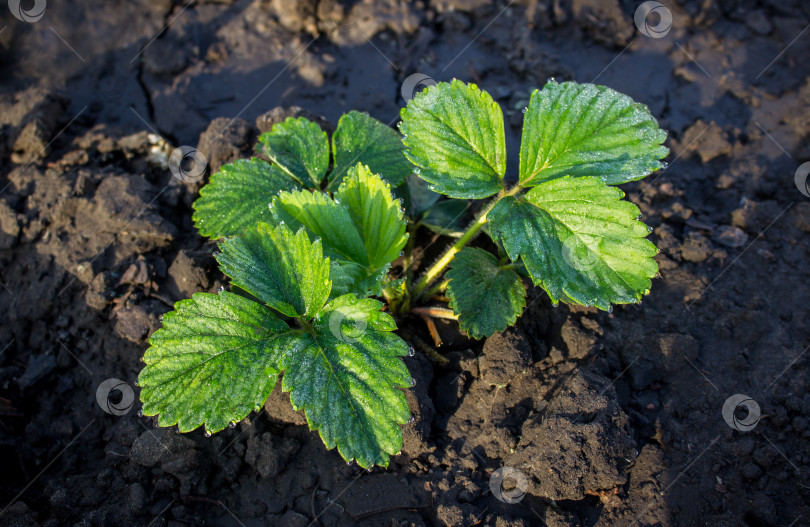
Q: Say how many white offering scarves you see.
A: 0